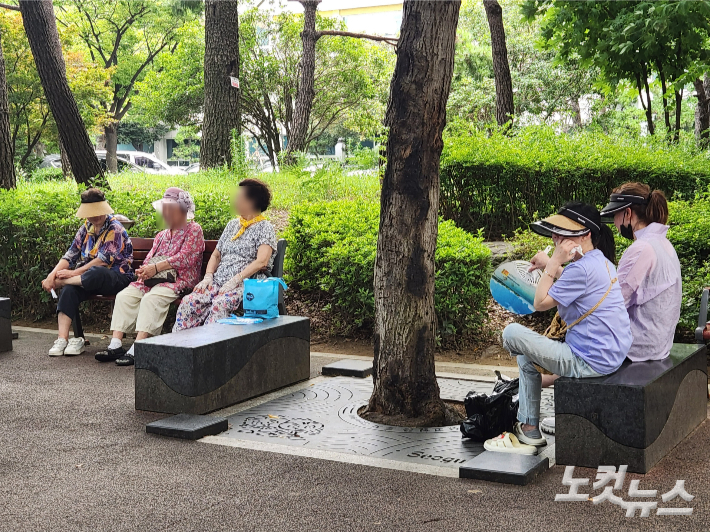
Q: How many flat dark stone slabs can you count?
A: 3